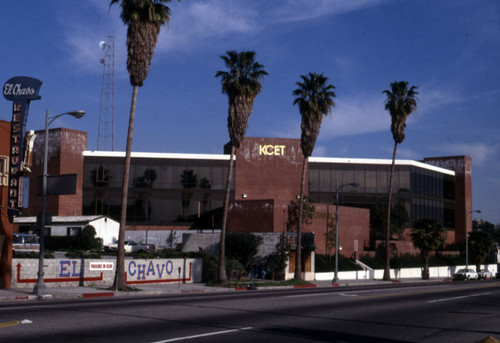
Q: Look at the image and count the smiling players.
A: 0